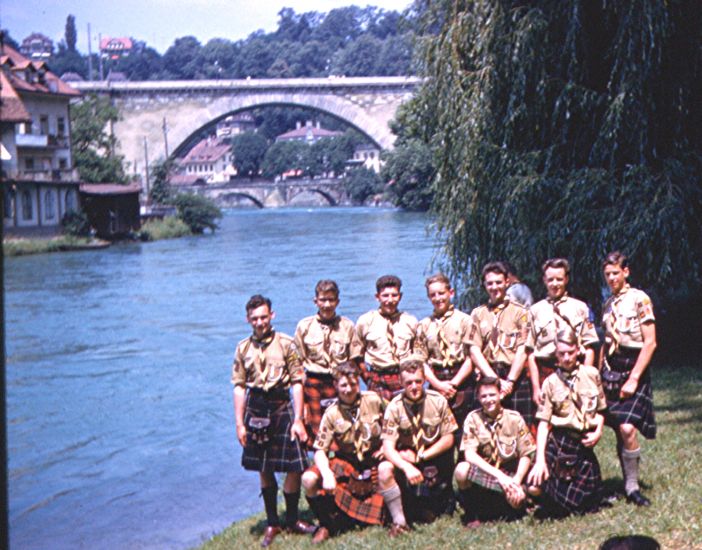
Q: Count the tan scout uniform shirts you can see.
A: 11